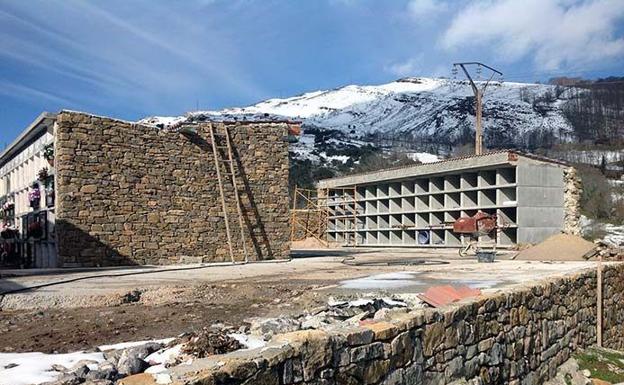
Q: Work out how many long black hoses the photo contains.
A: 1